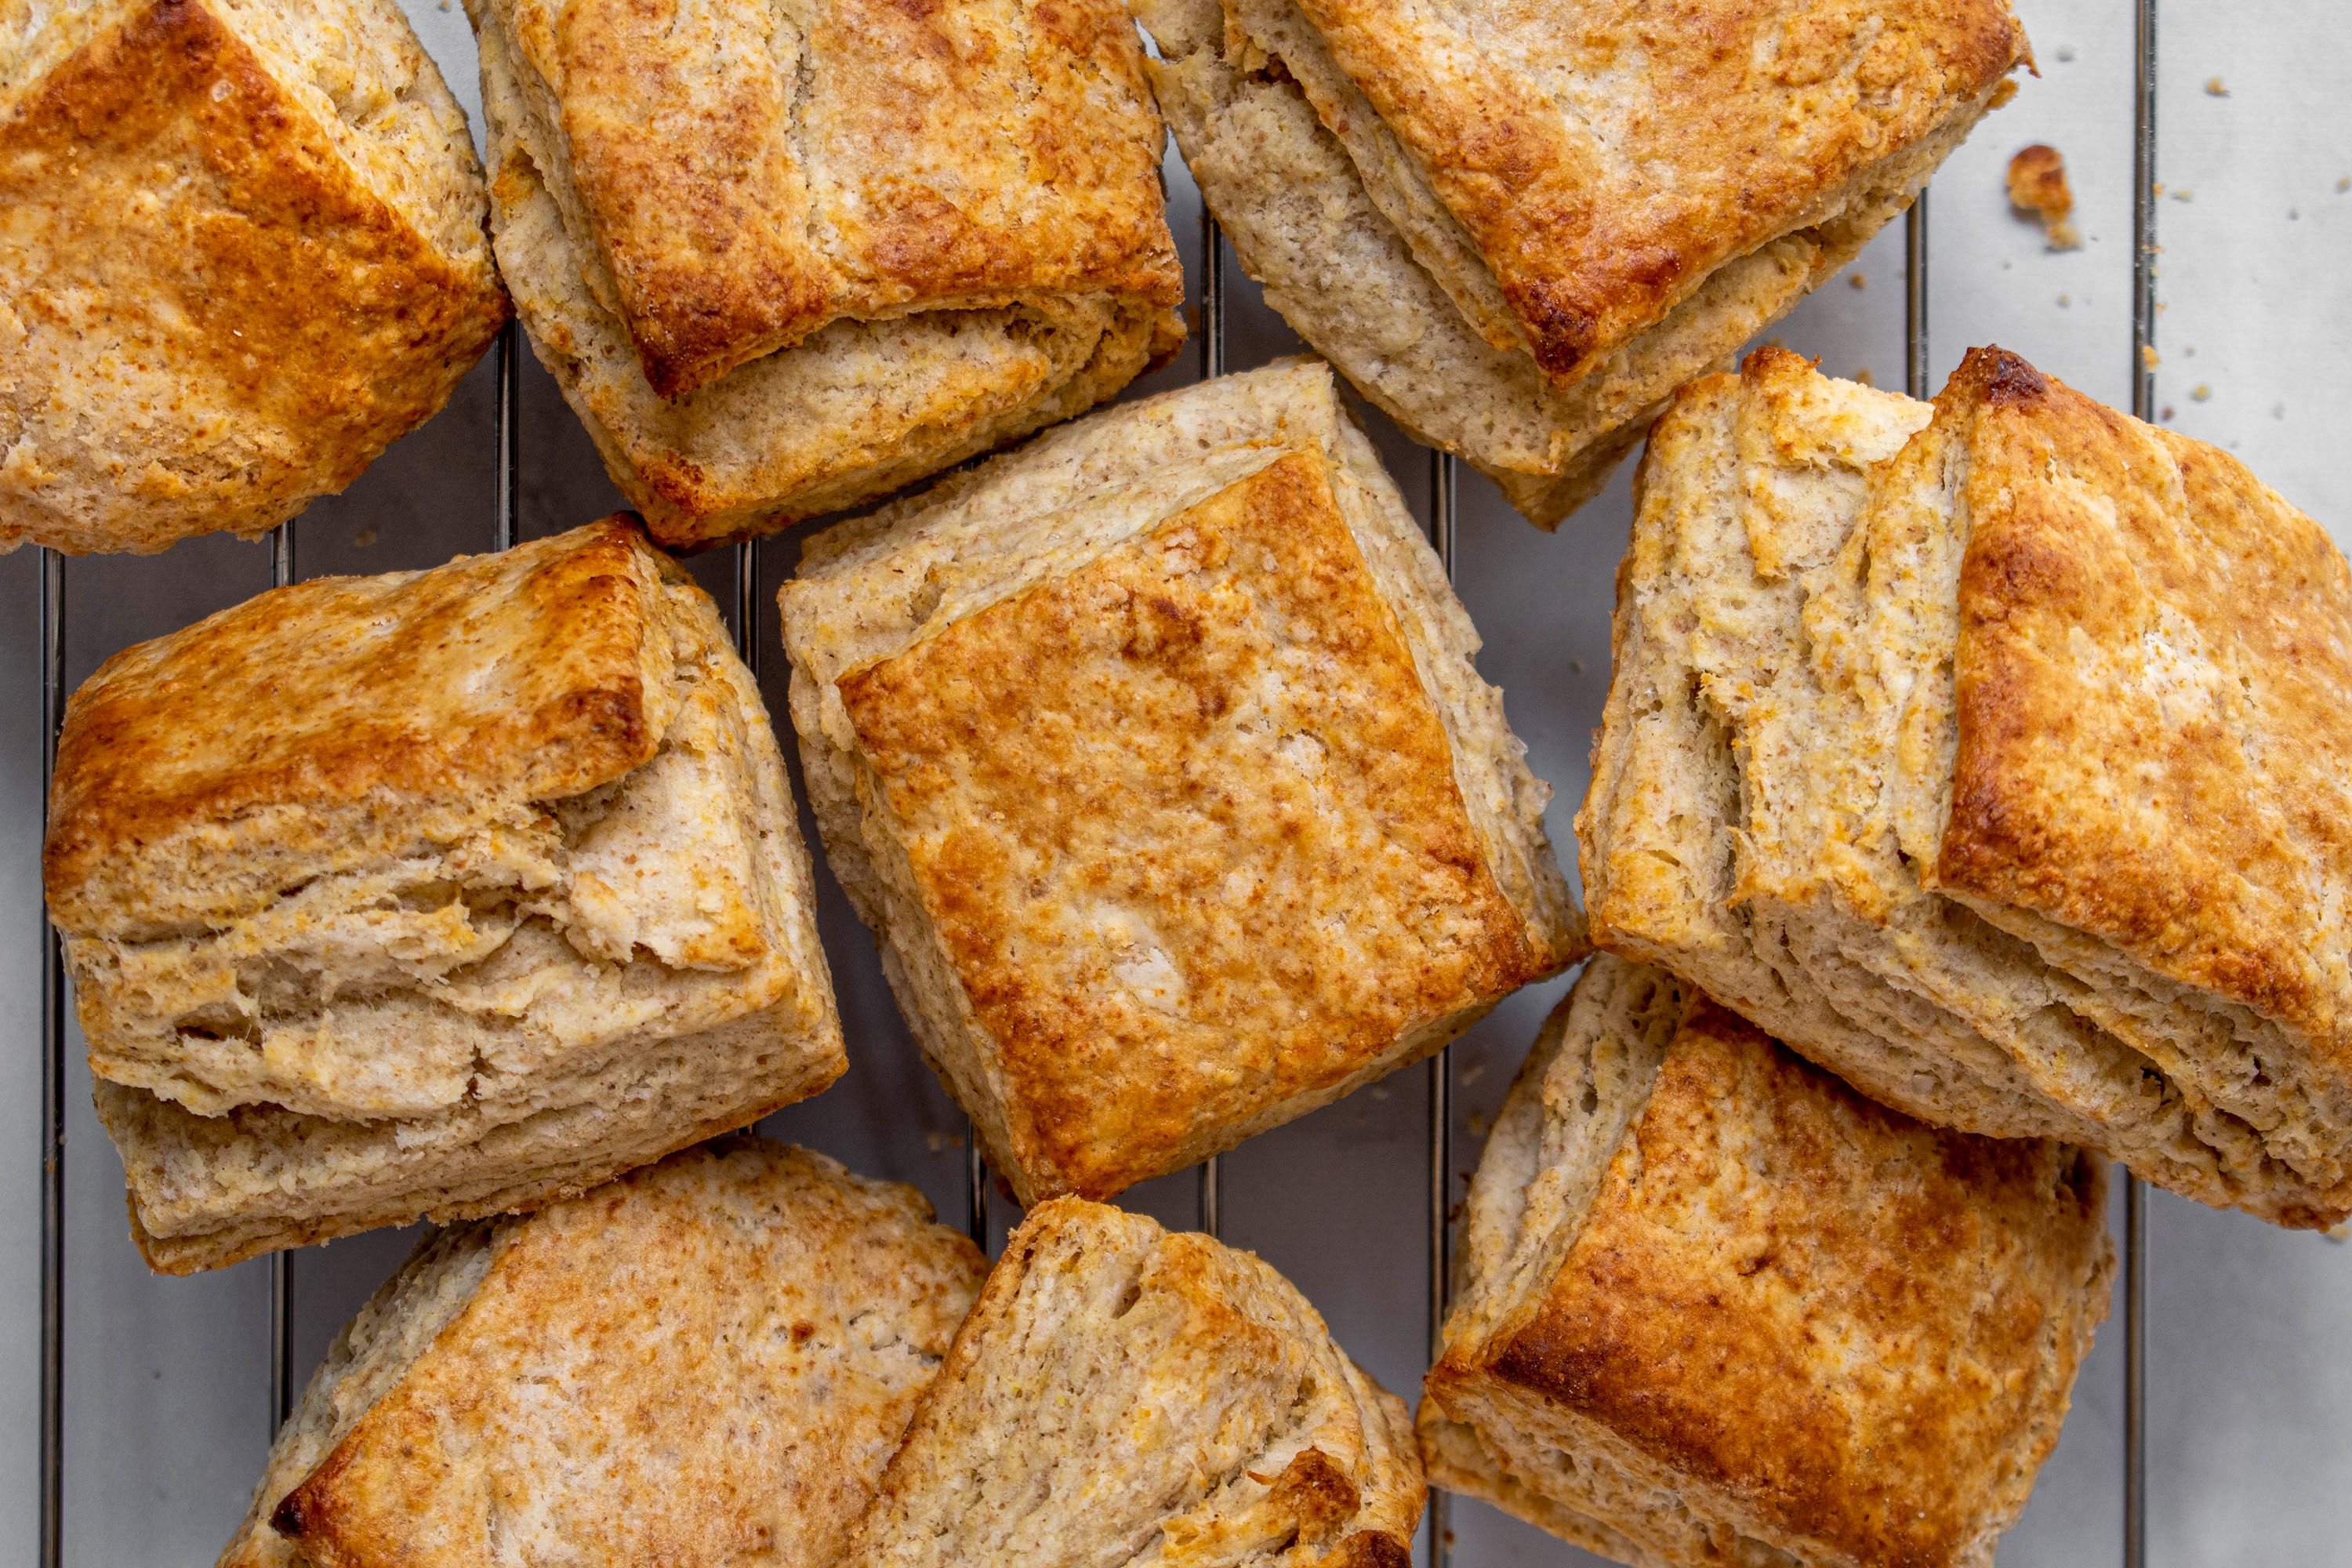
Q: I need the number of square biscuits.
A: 9